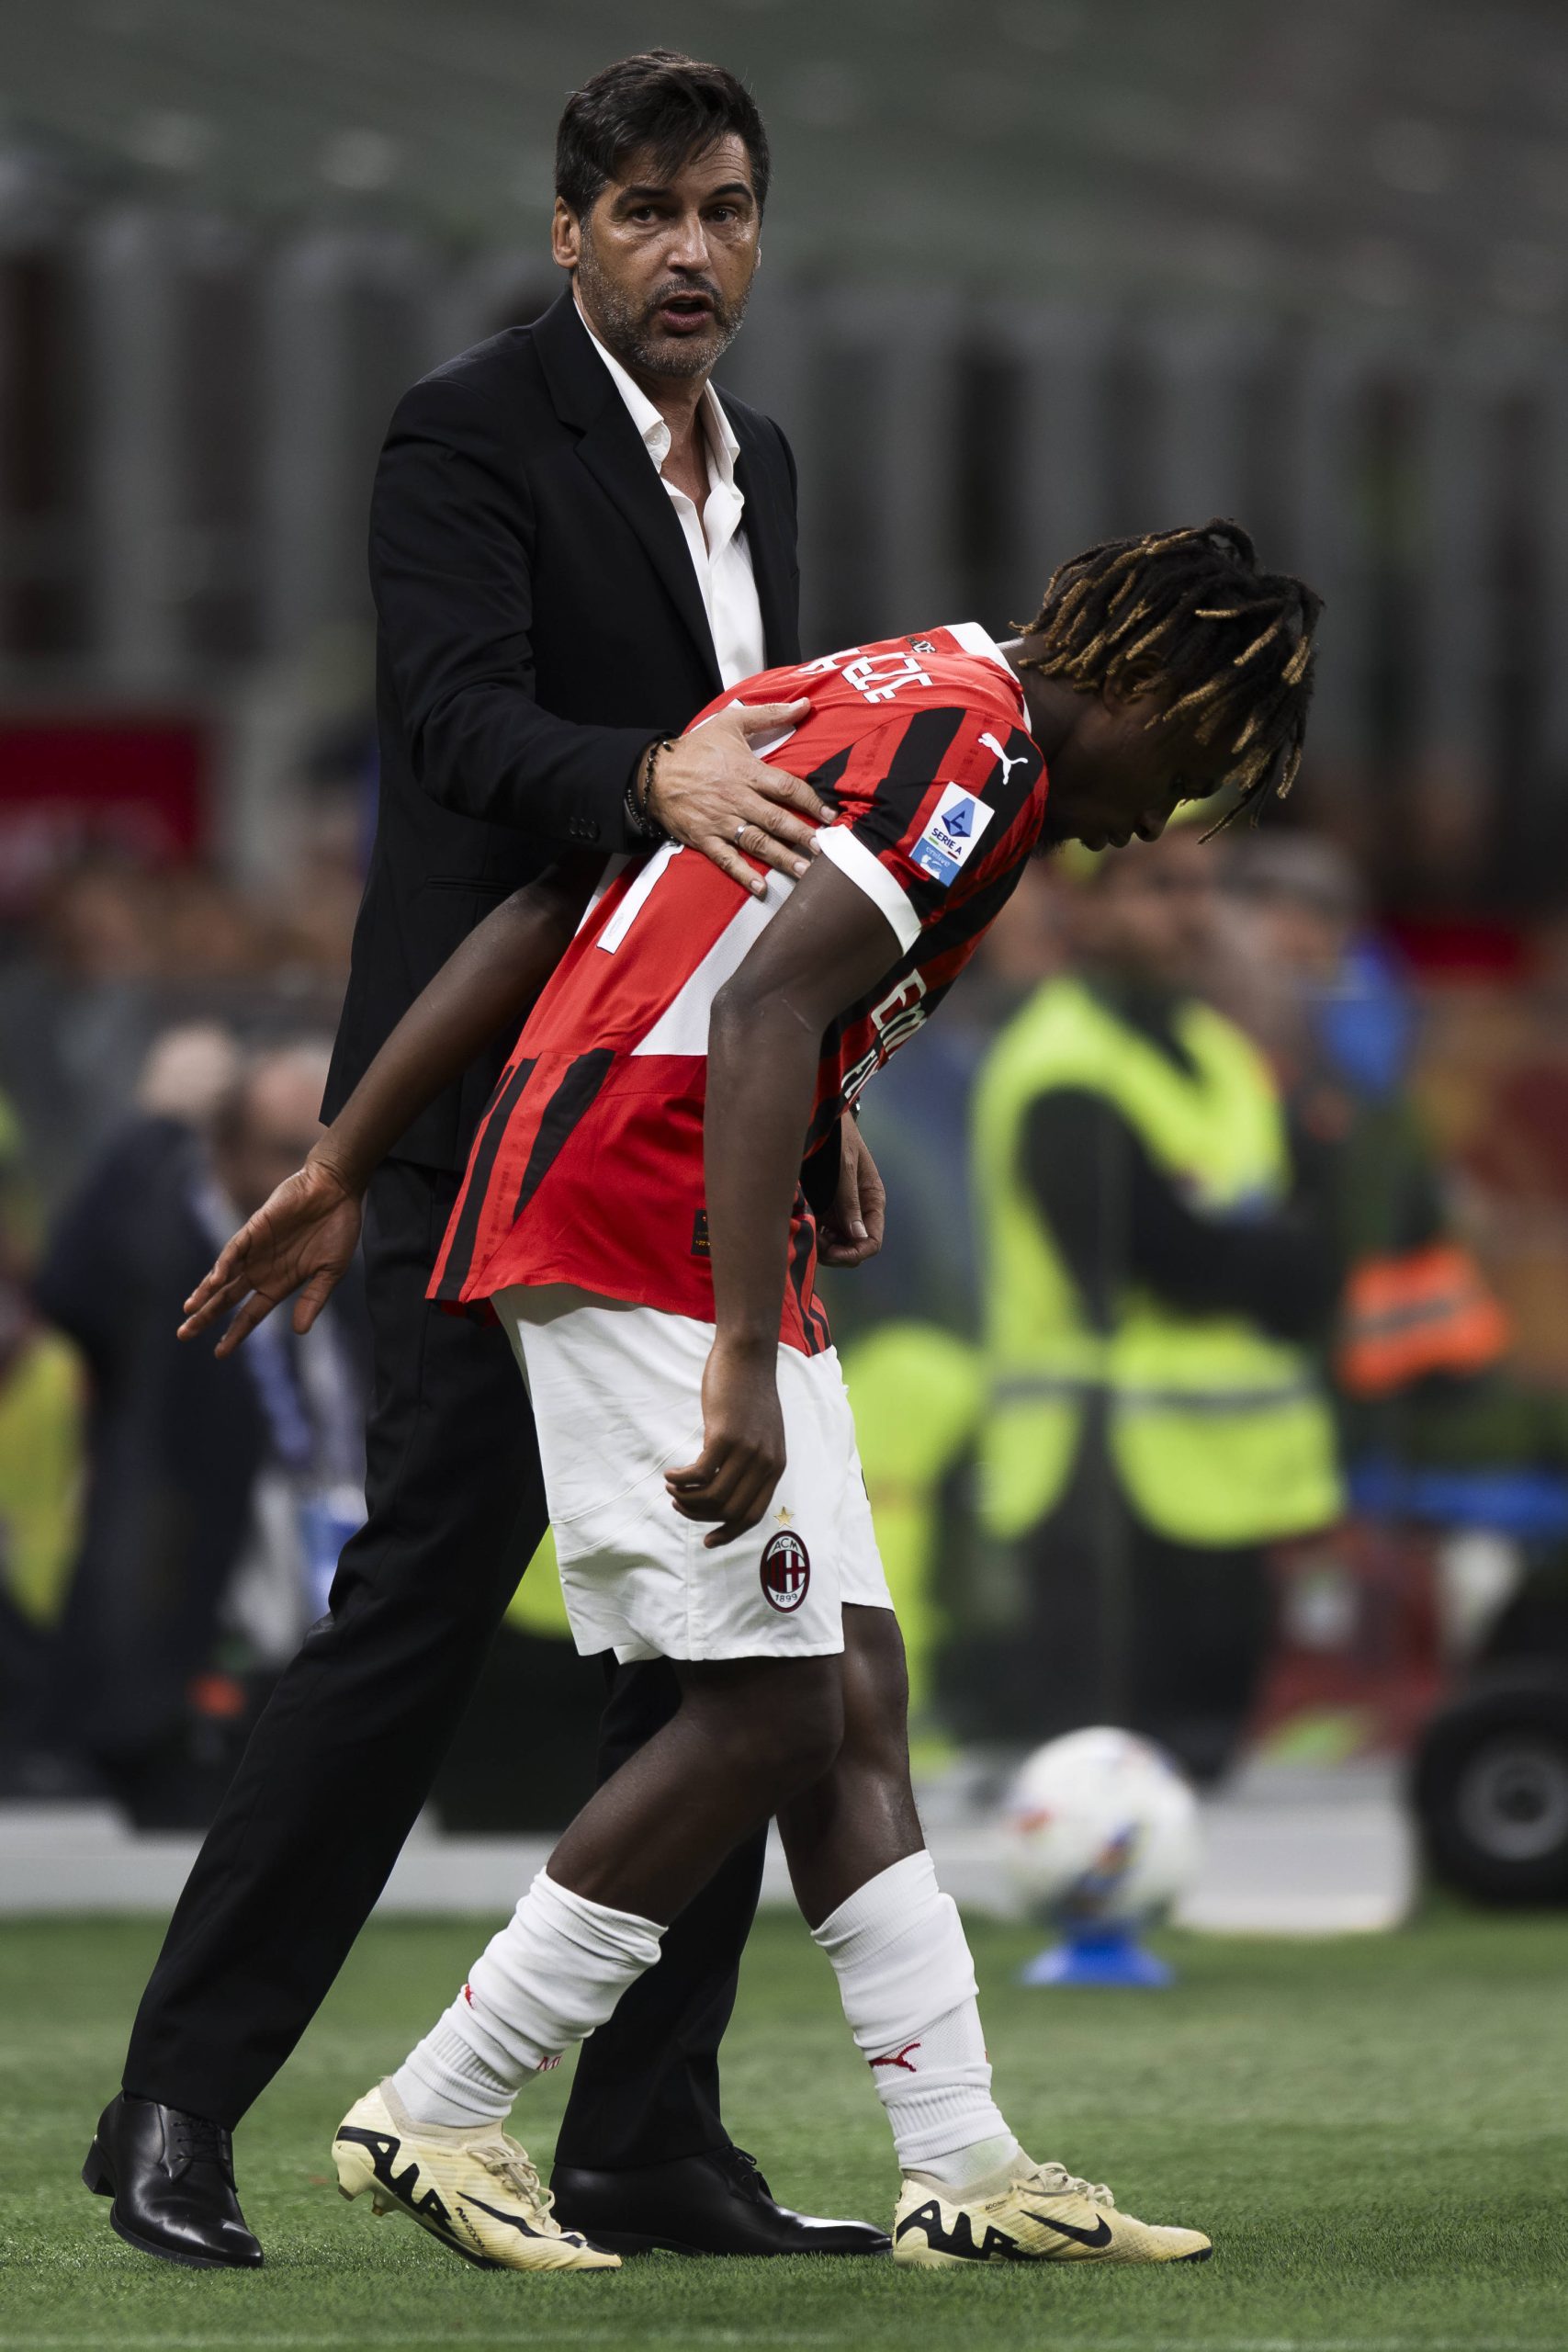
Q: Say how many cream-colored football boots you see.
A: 2